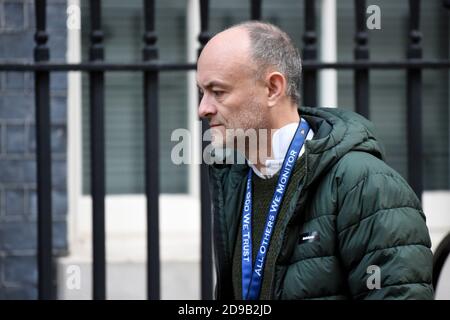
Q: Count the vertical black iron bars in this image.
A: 8